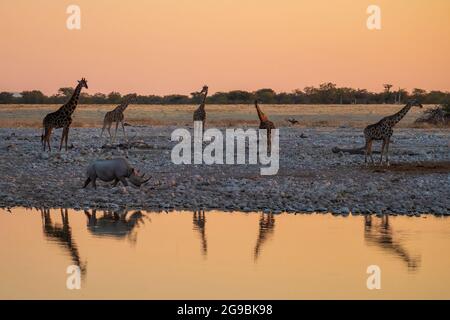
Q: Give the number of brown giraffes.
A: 5